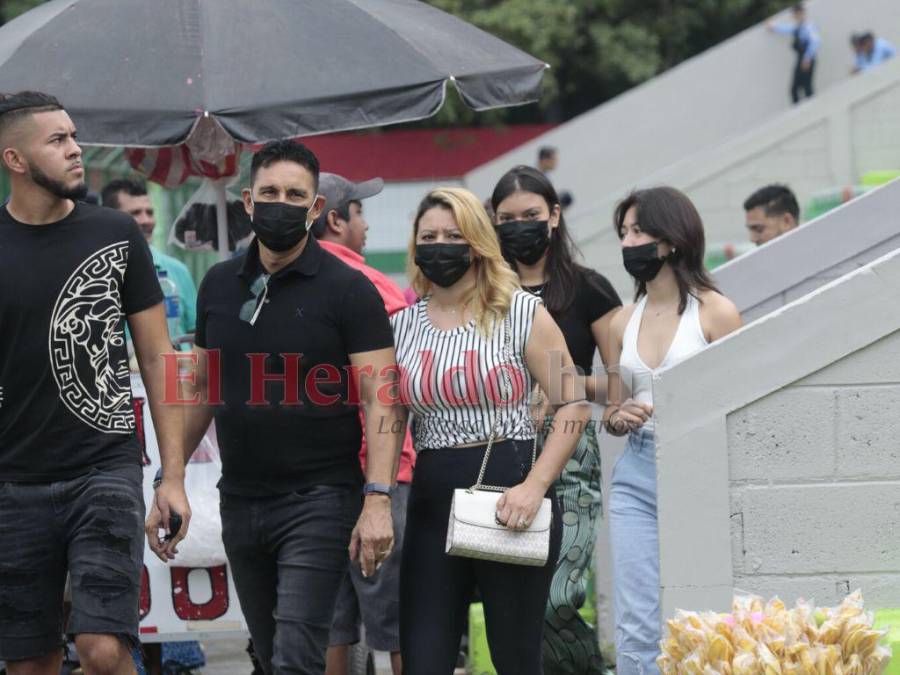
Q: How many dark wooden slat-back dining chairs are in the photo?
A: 0